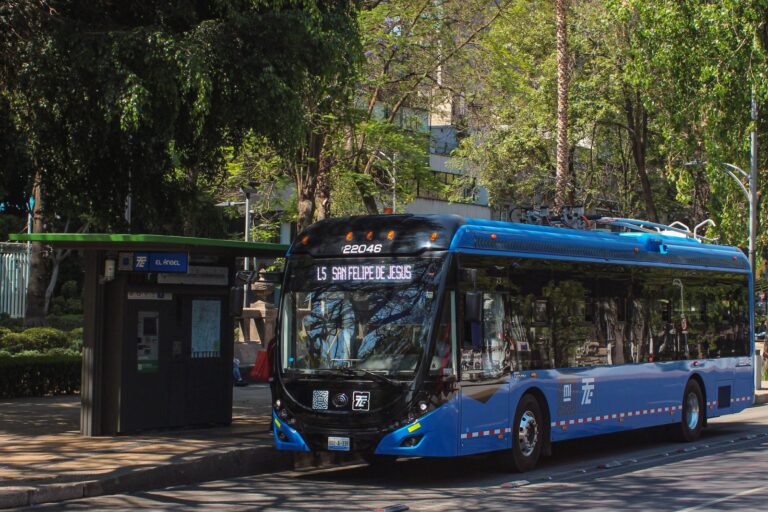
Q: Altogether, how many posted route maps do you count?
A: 1